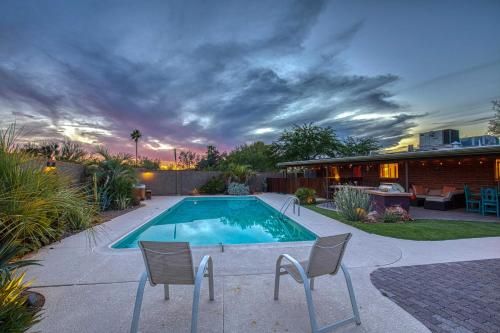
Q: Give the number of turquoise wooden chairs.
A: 2